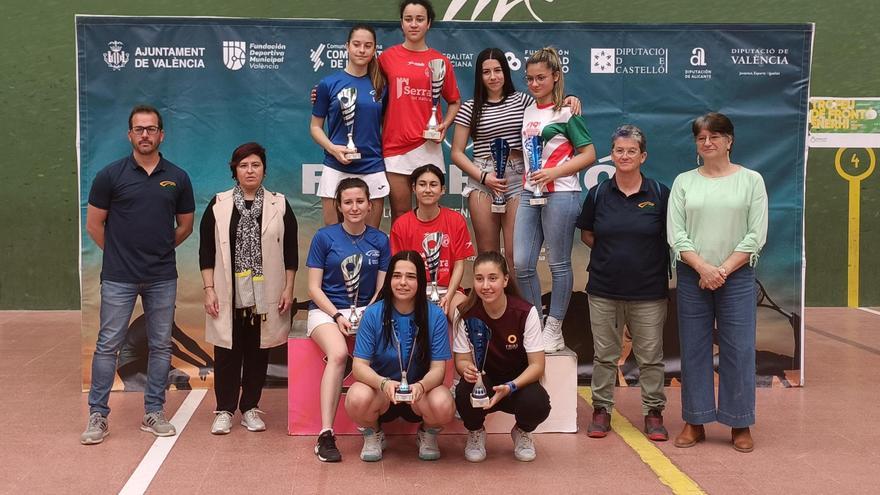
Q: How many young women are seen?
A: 8